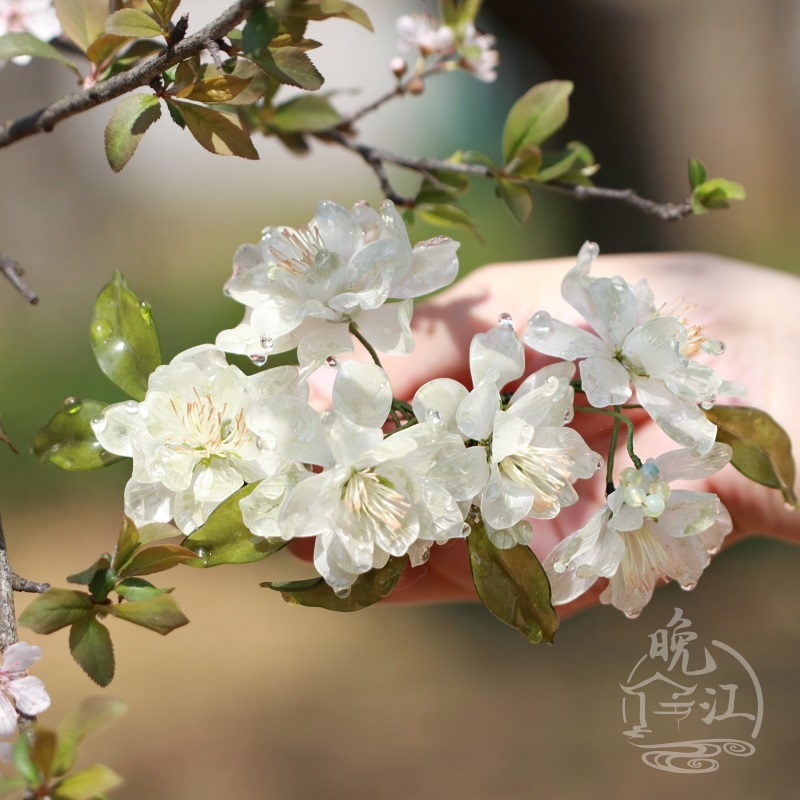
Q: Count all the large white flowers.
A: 6